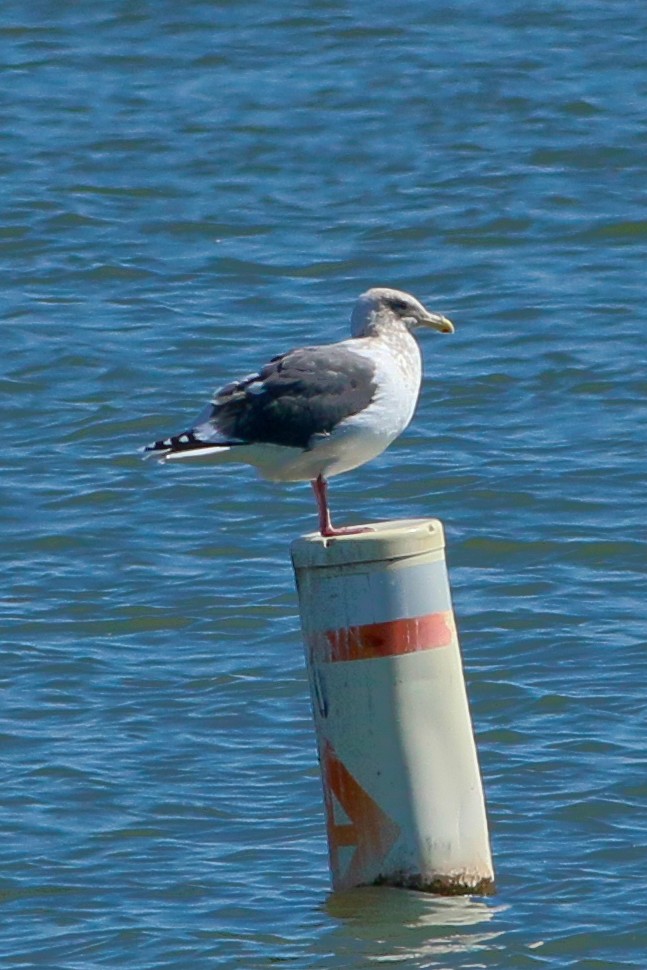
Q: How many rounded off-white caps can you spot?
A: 1